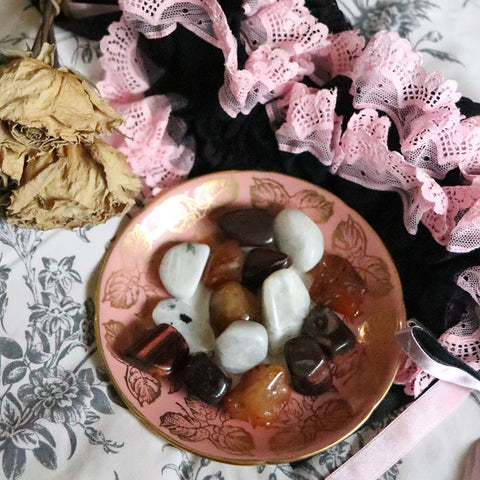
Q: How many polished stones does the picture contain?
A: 15